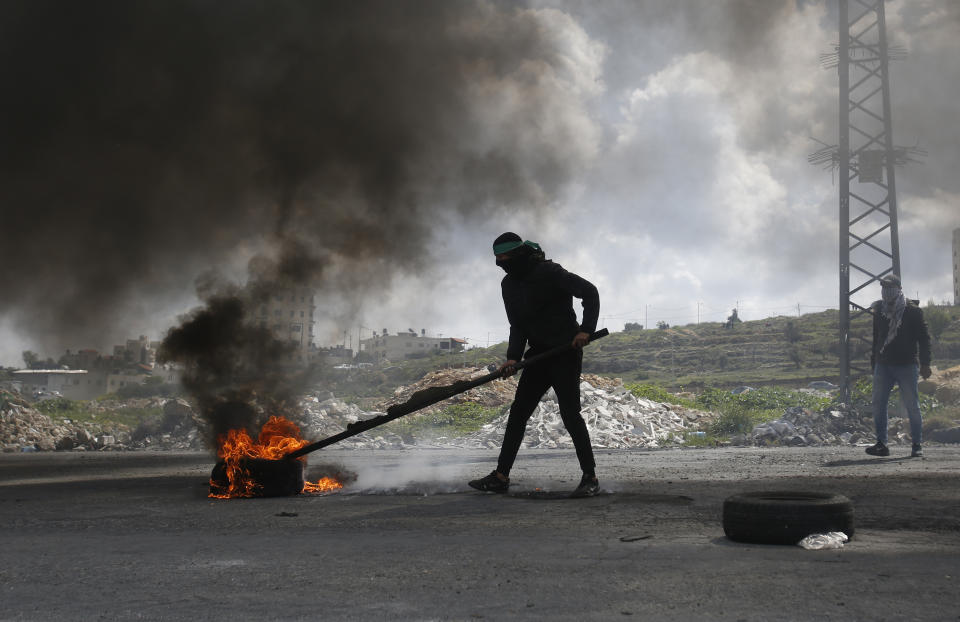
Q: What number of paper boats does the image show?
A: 0